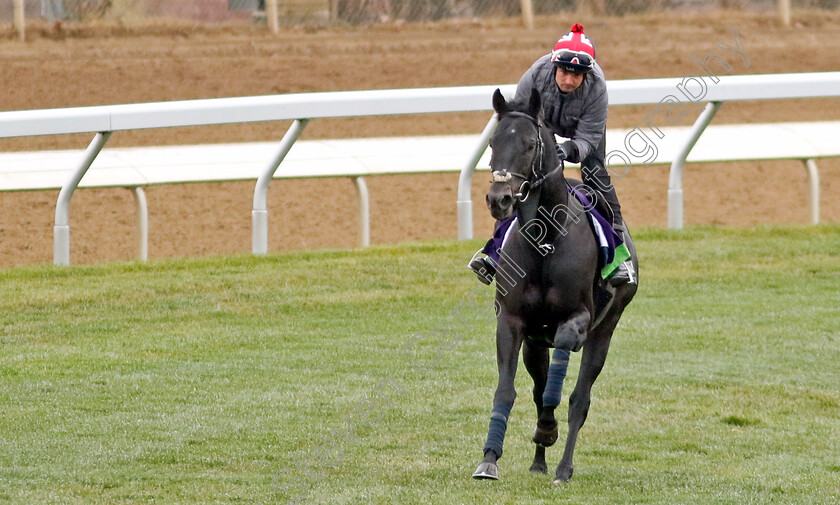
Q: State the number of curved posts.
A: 7